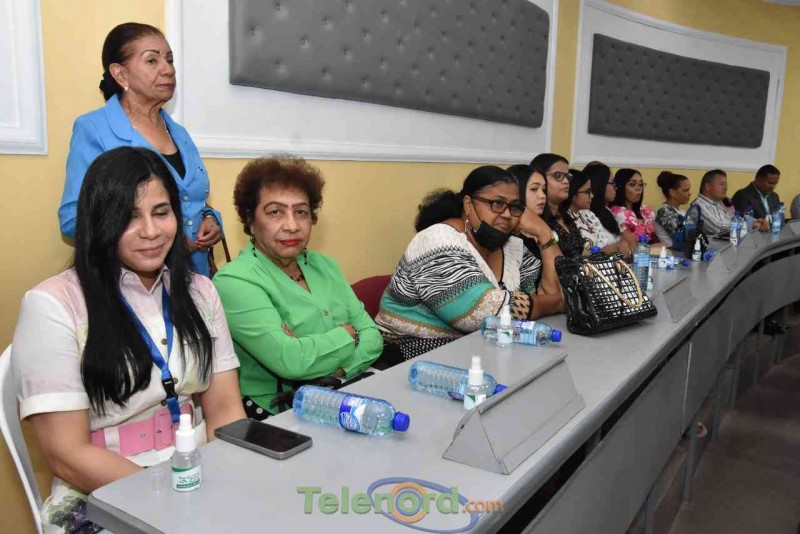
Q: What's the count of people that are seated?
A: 11